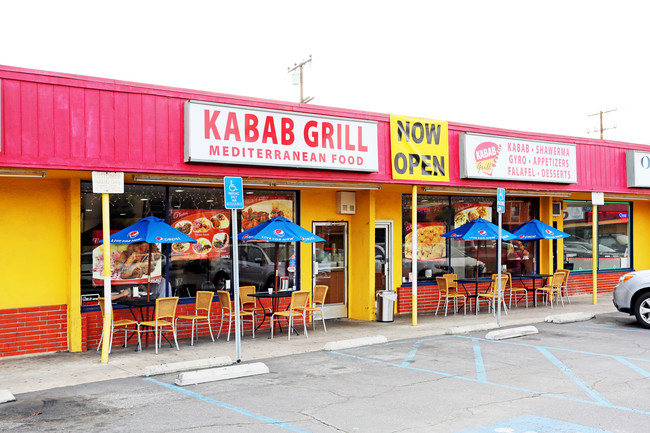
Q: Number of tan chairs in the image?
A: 14